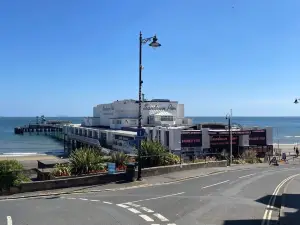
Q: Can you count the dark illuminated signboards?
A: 3